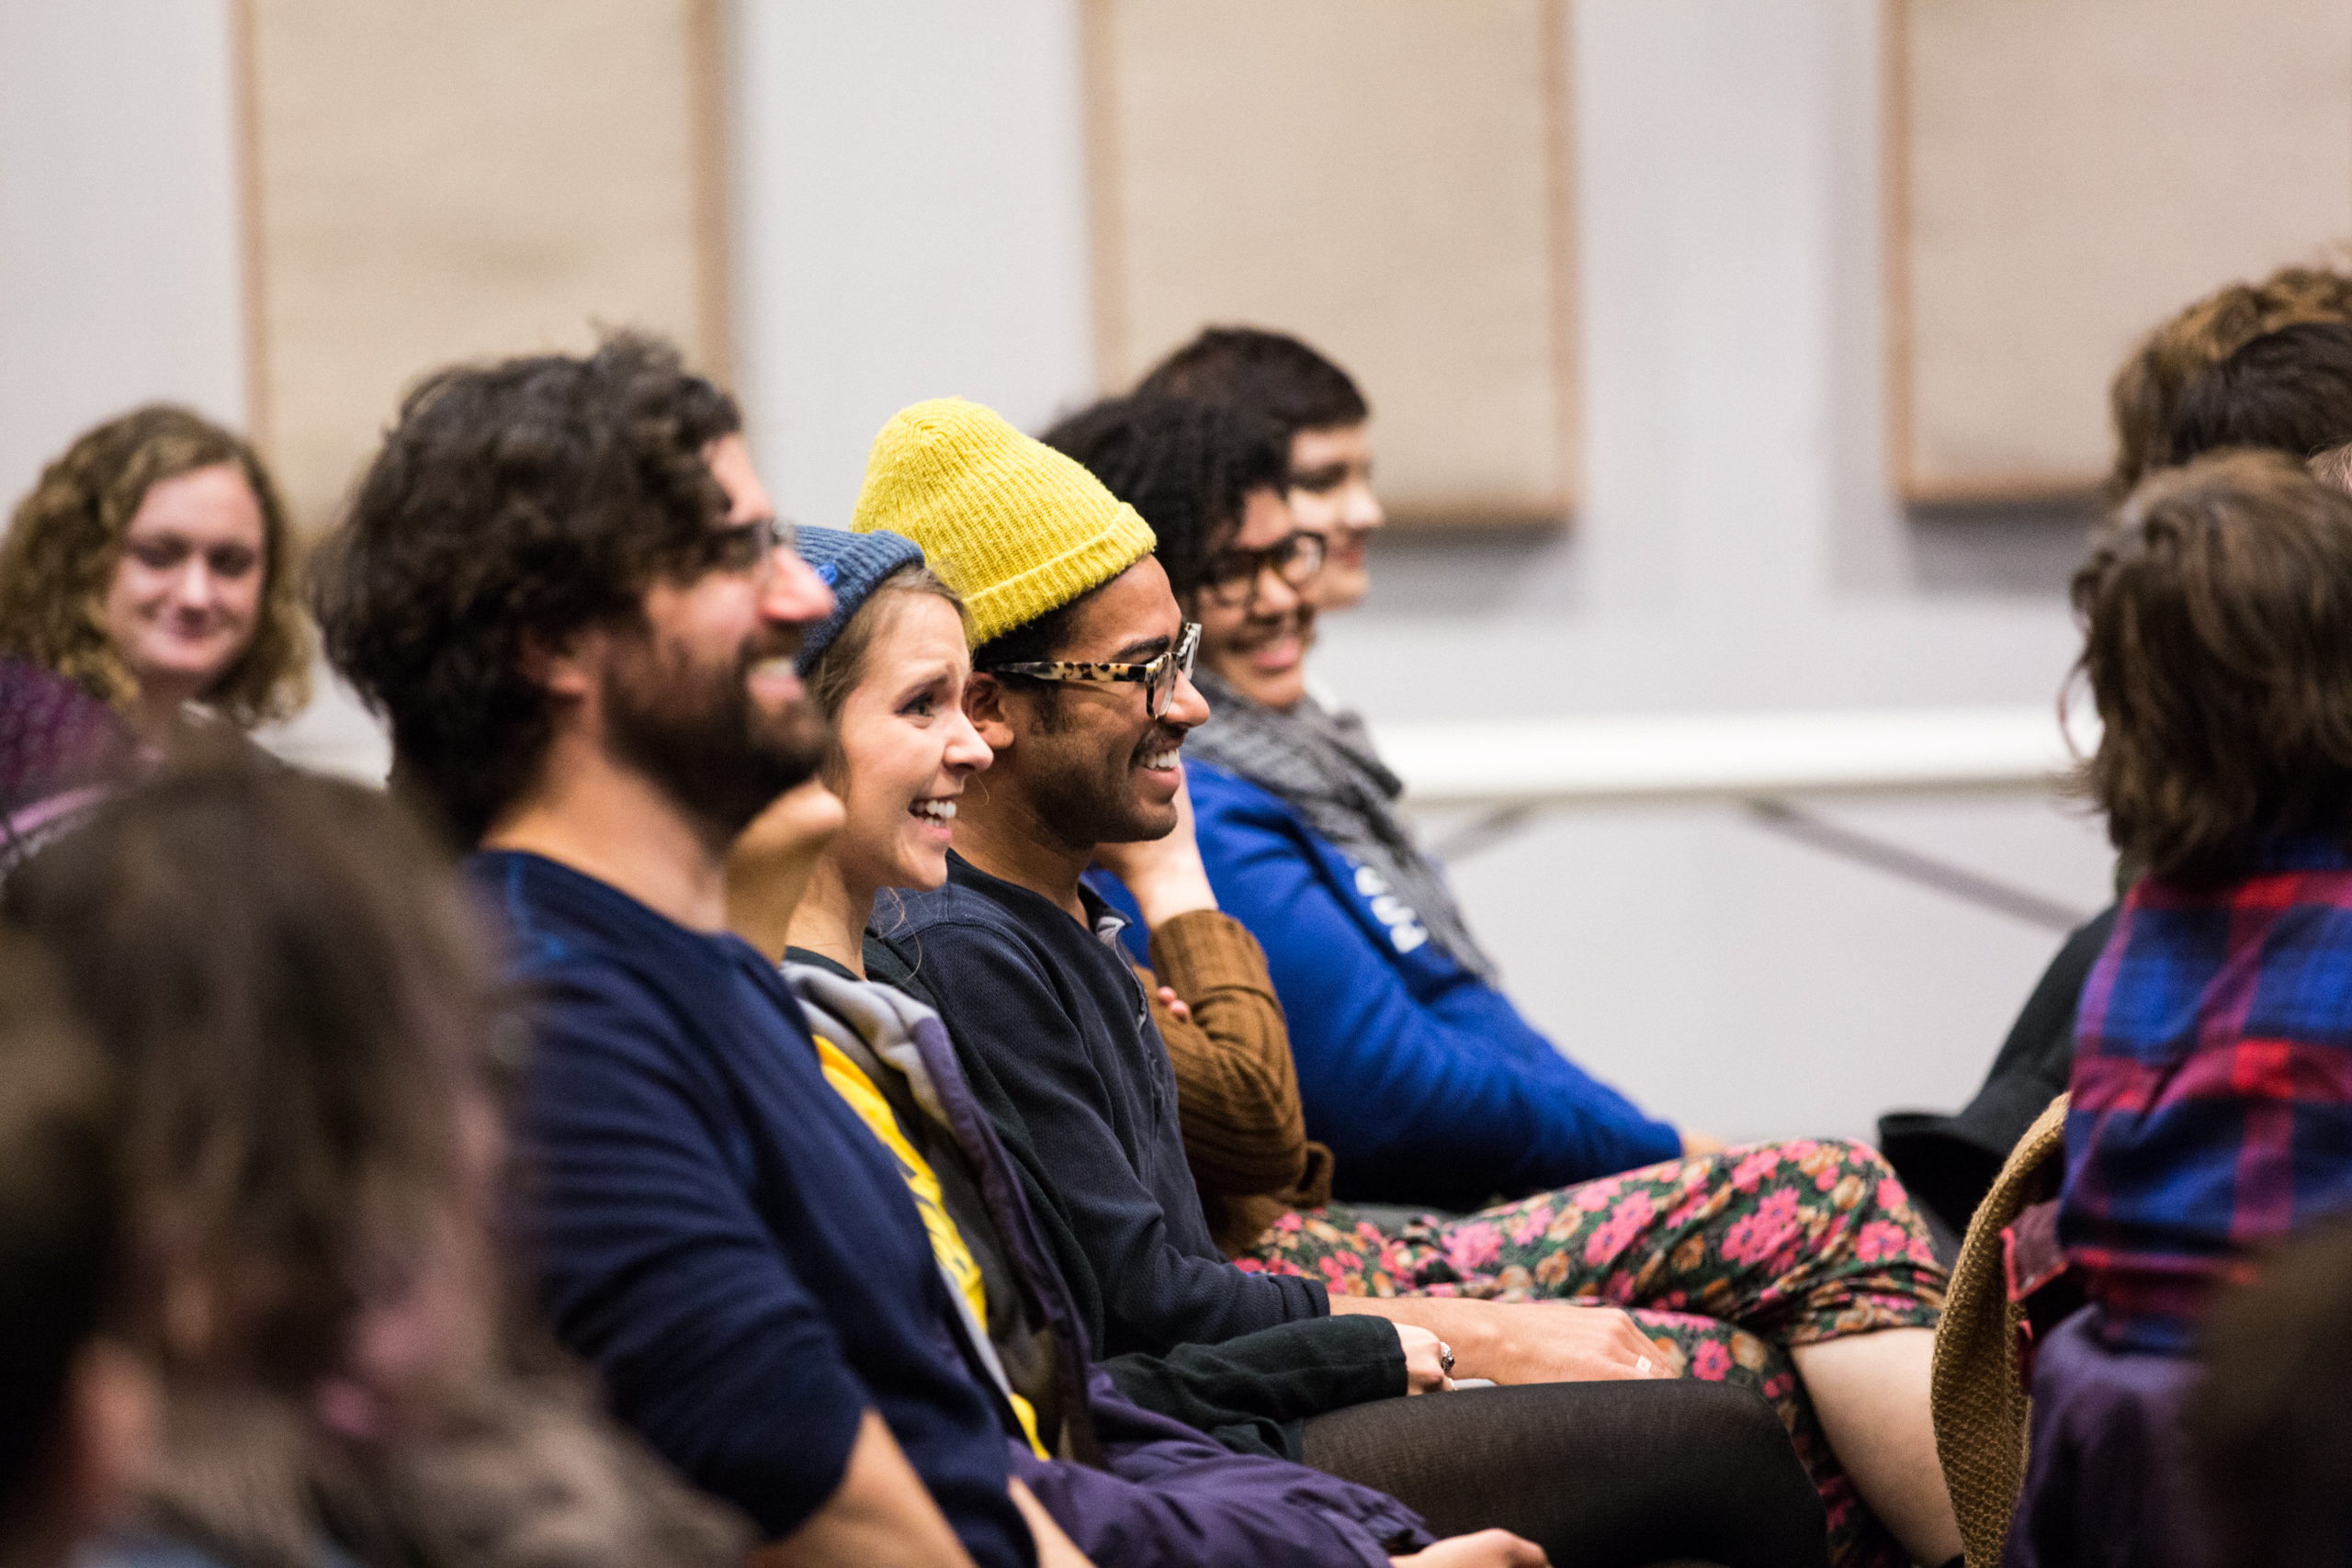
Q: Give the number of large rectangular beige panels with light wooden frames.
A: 3